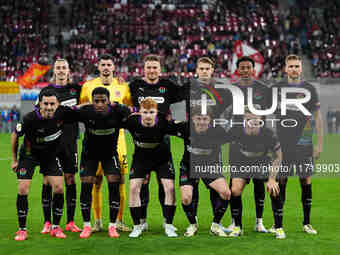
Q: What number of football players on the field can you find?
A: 11